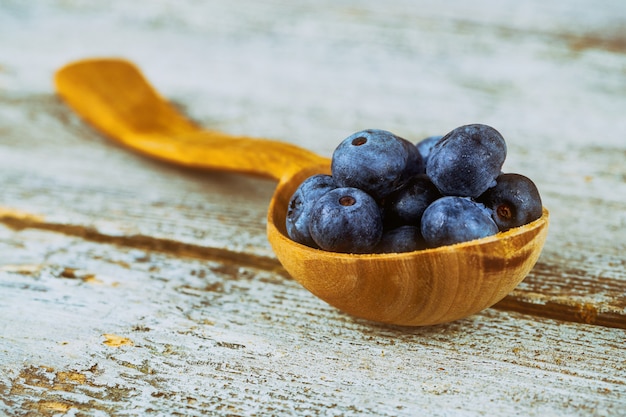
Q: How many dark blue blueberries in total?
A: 10